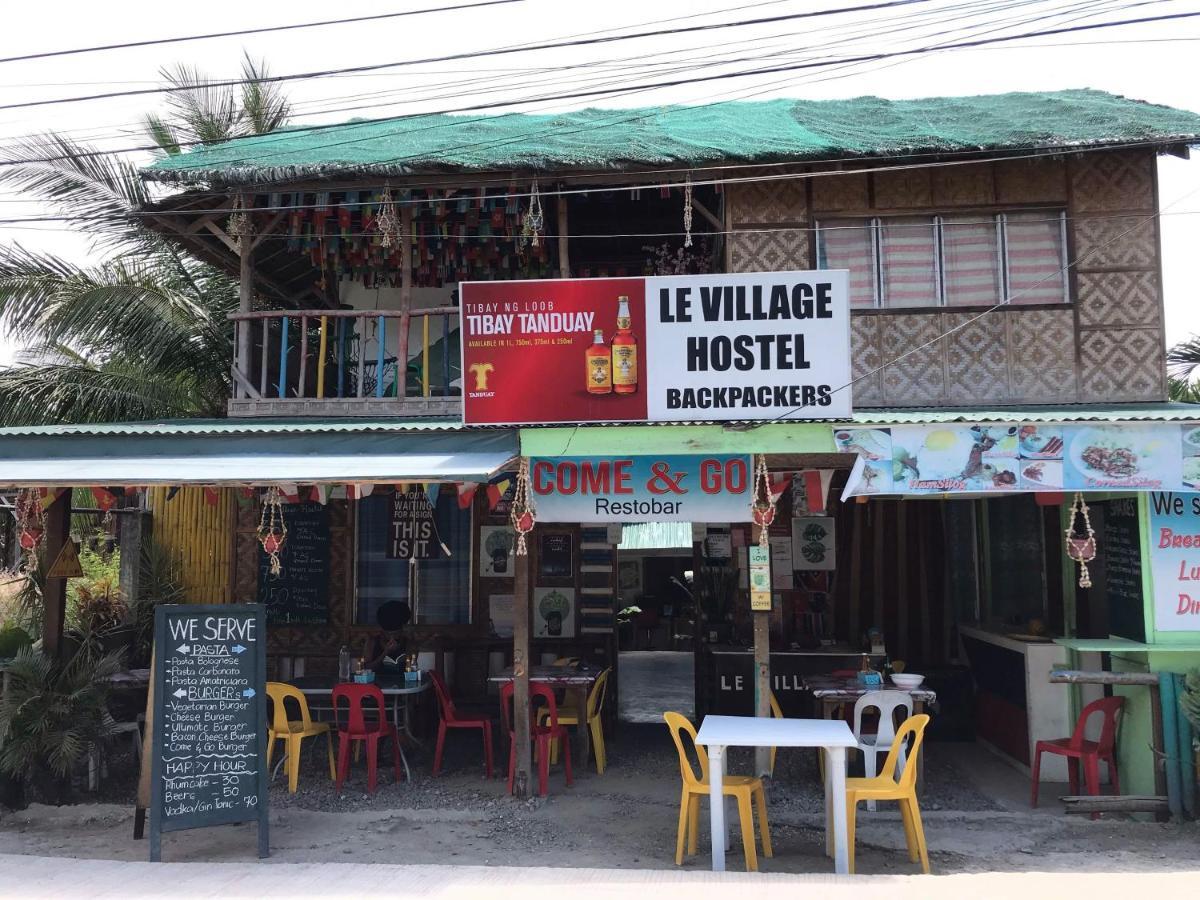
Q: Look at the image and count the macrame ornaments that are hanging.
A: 9